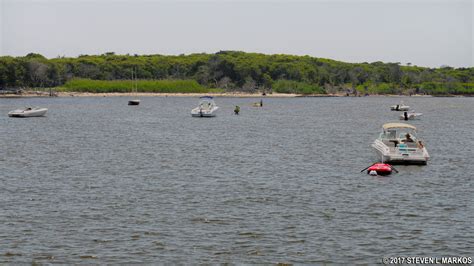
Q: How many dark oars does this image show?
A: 2